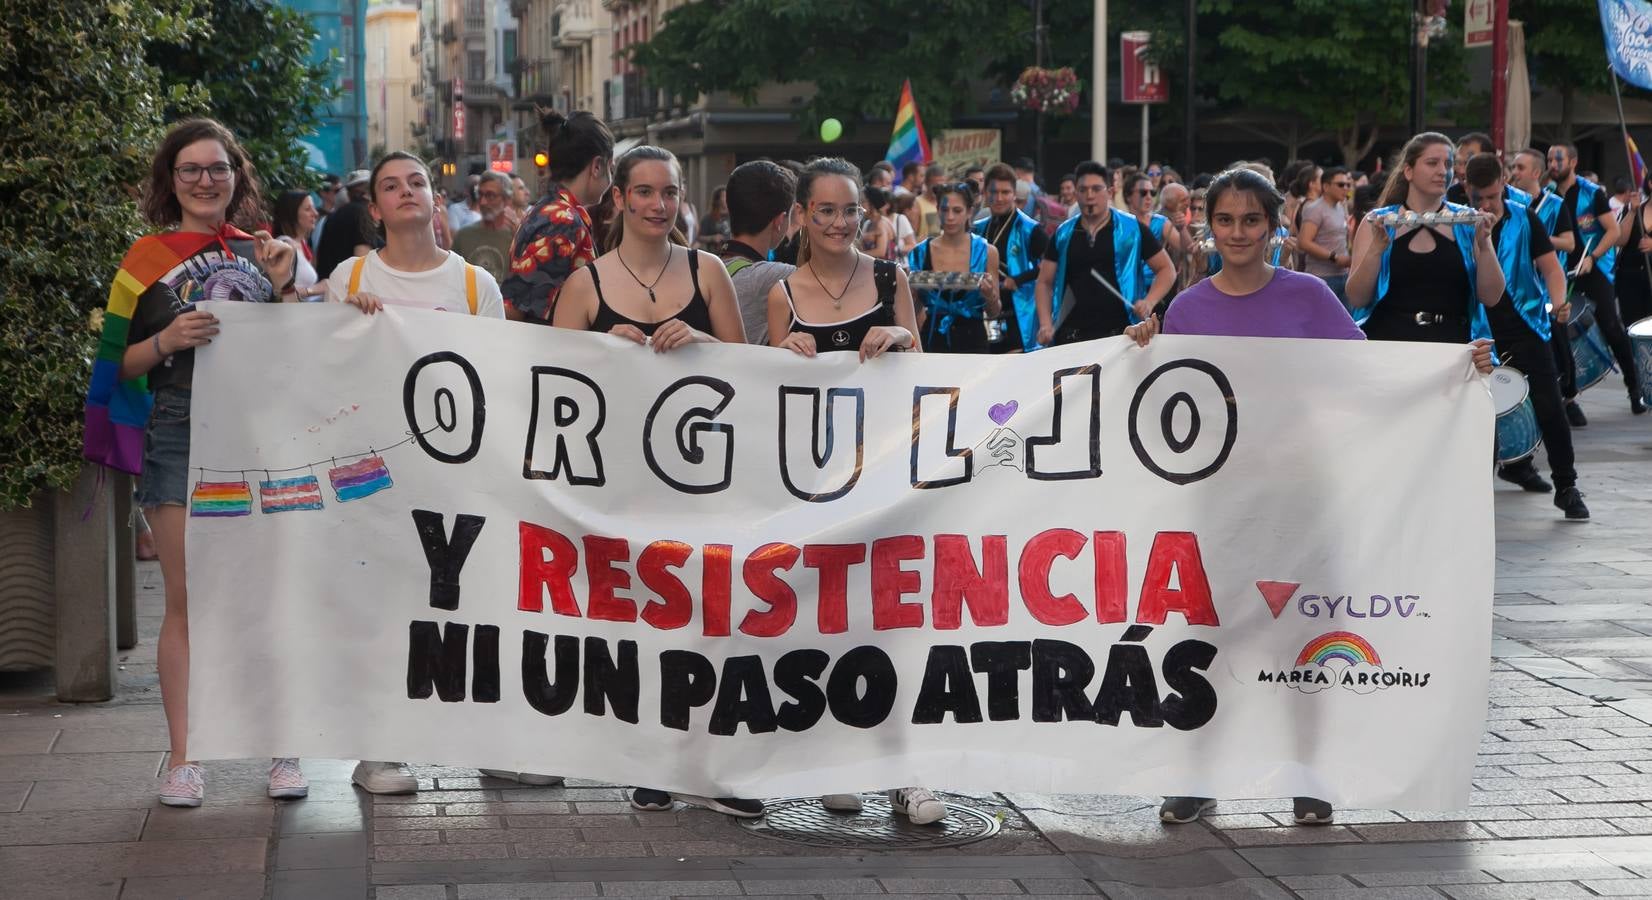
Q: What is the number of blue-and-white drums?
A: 3